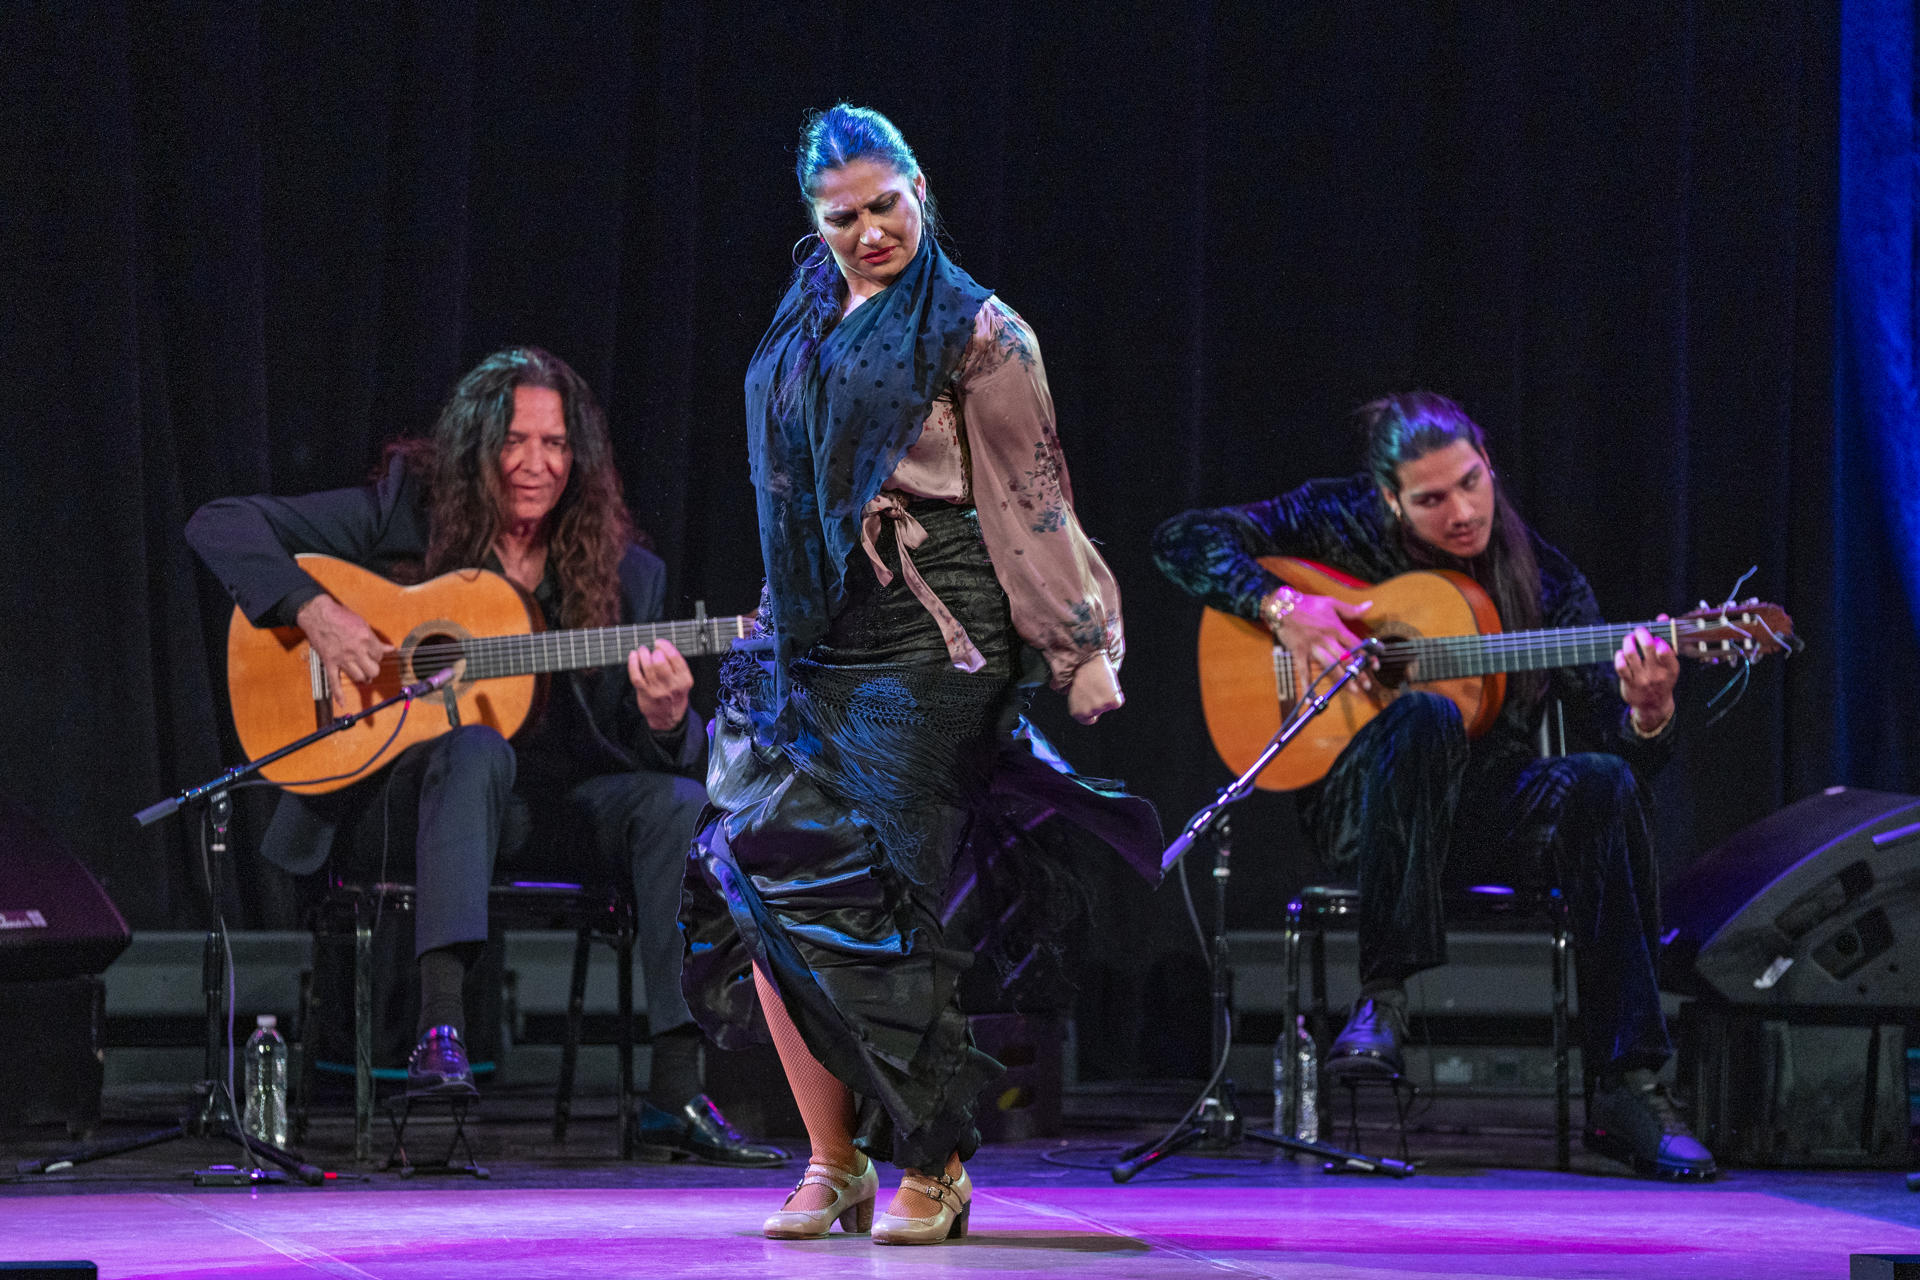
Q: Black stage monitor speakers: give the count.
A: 2